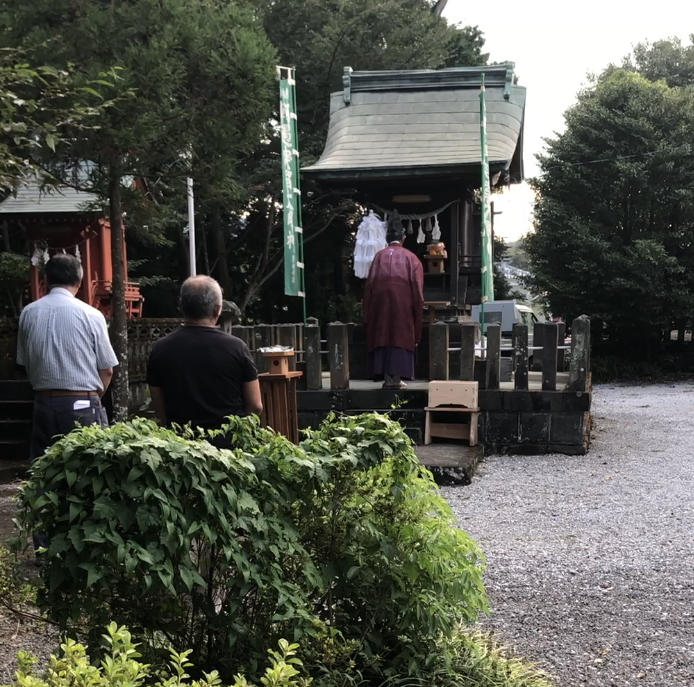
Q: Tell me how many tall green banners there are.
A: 2